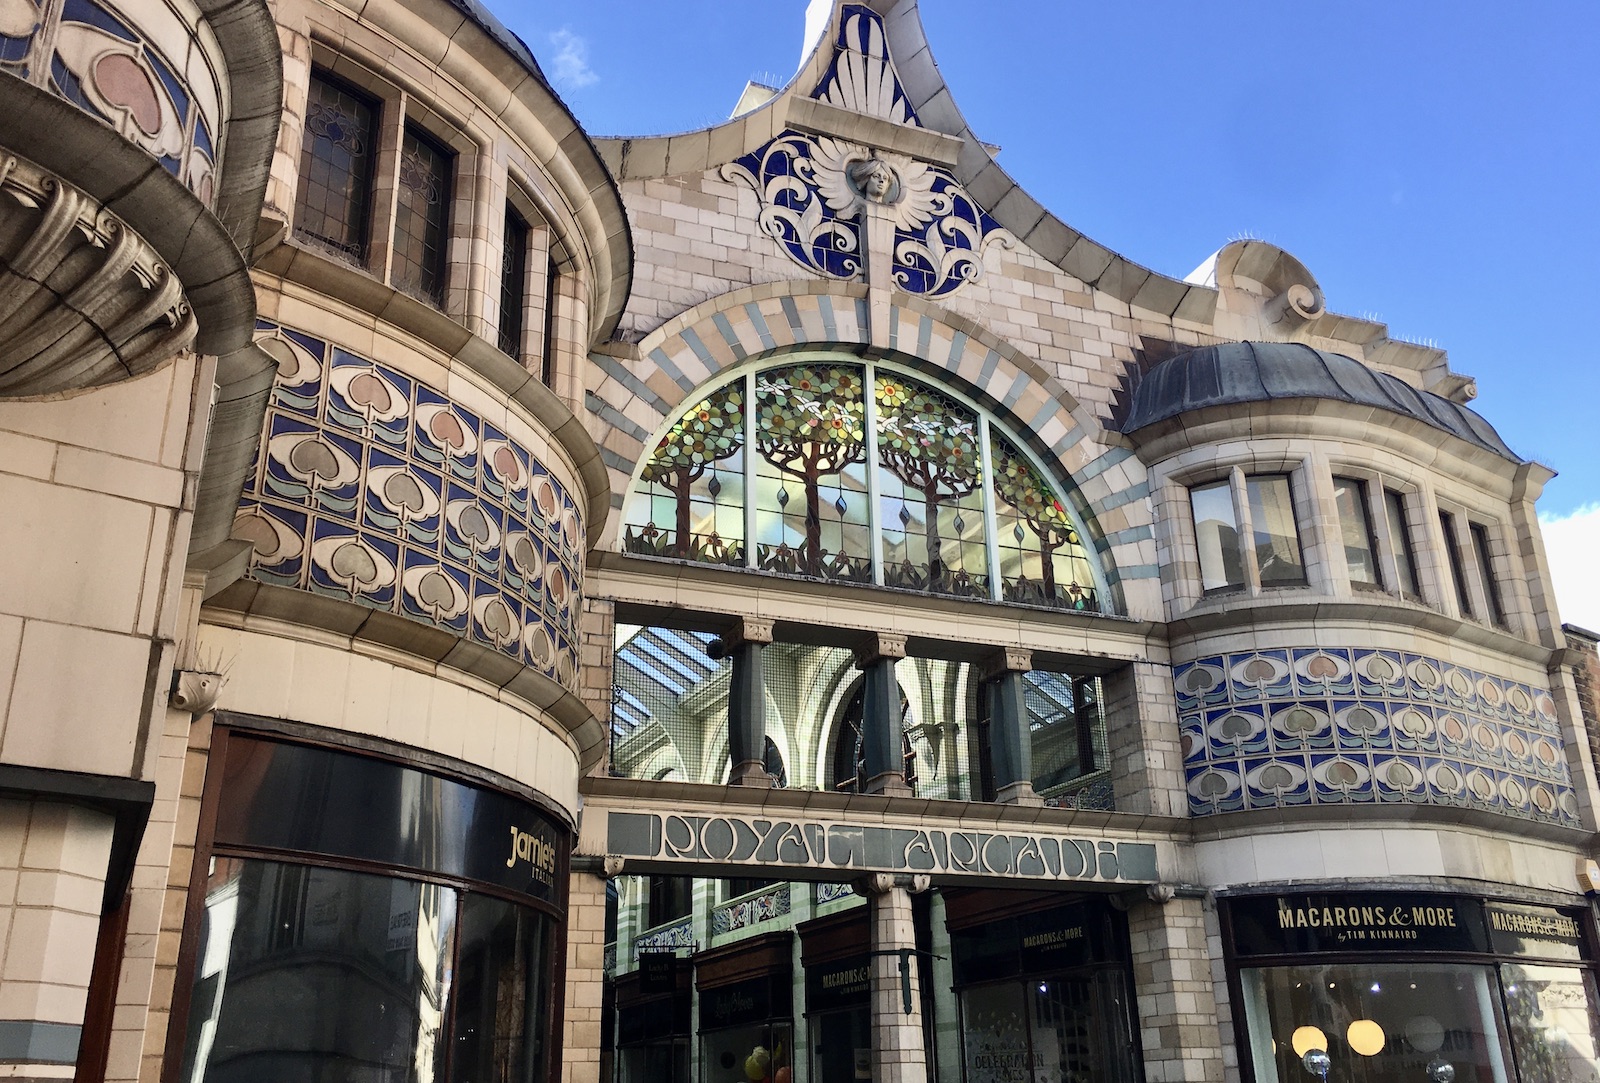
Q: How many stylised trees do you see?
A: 4